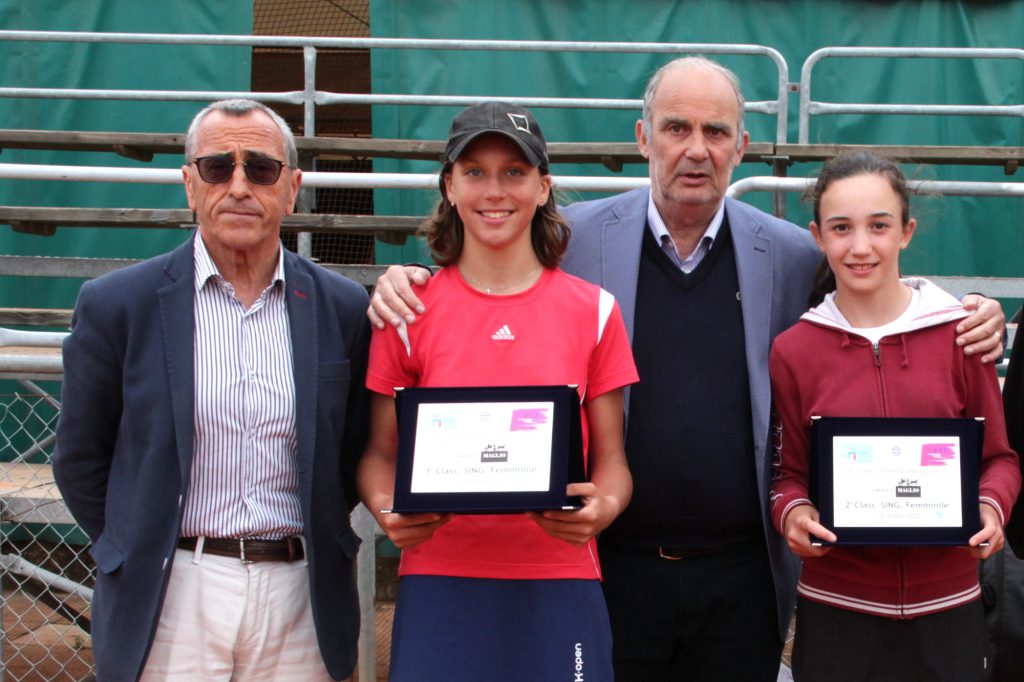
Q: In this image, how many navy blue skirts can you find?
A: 1